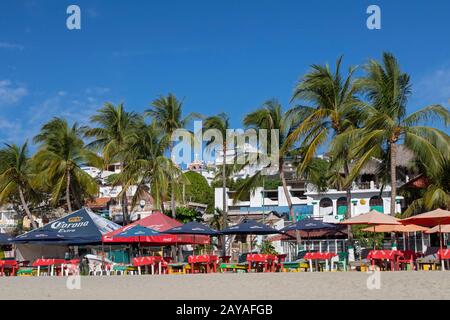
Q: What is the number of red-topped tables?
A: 8